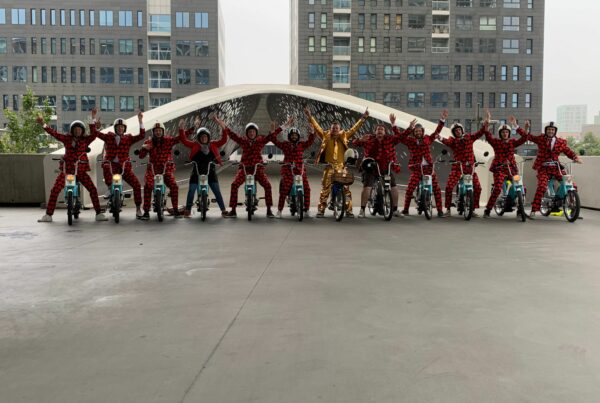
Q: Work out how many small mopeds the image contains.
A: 12